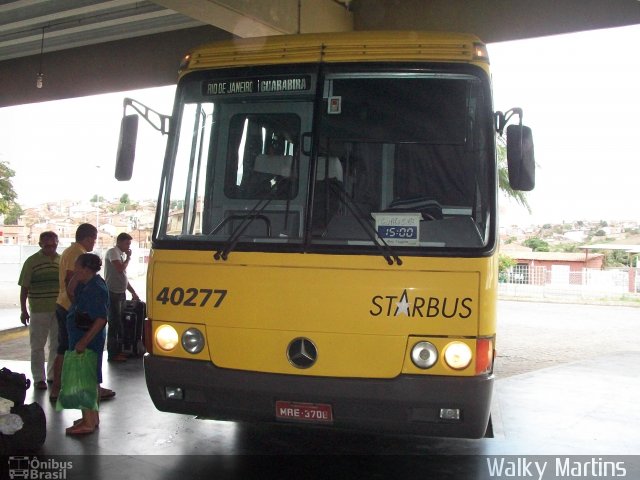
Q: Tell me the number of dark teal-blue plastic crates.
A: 0